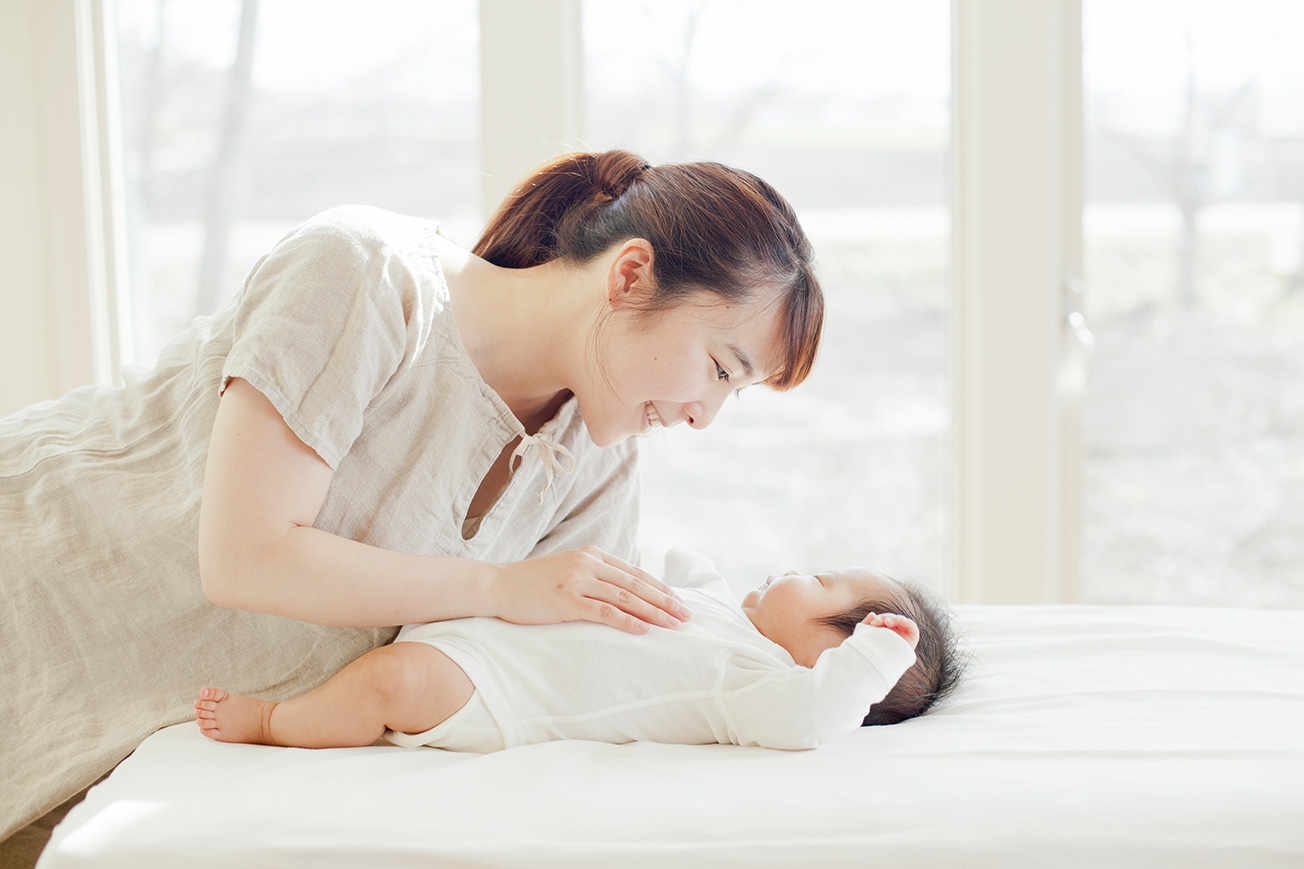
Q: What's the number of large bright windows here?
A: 3